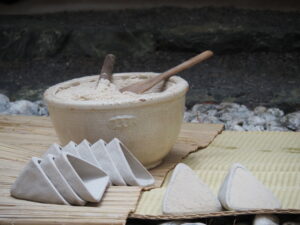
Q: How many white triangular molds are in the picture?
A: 10